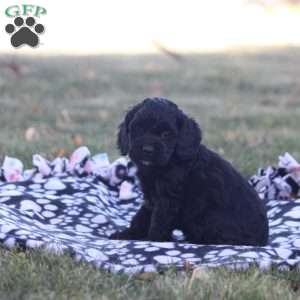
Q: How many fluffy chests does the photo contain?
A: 1